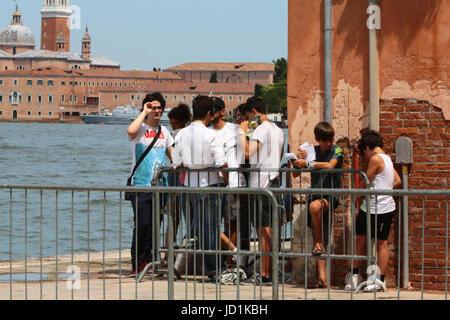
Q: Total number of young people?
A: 8